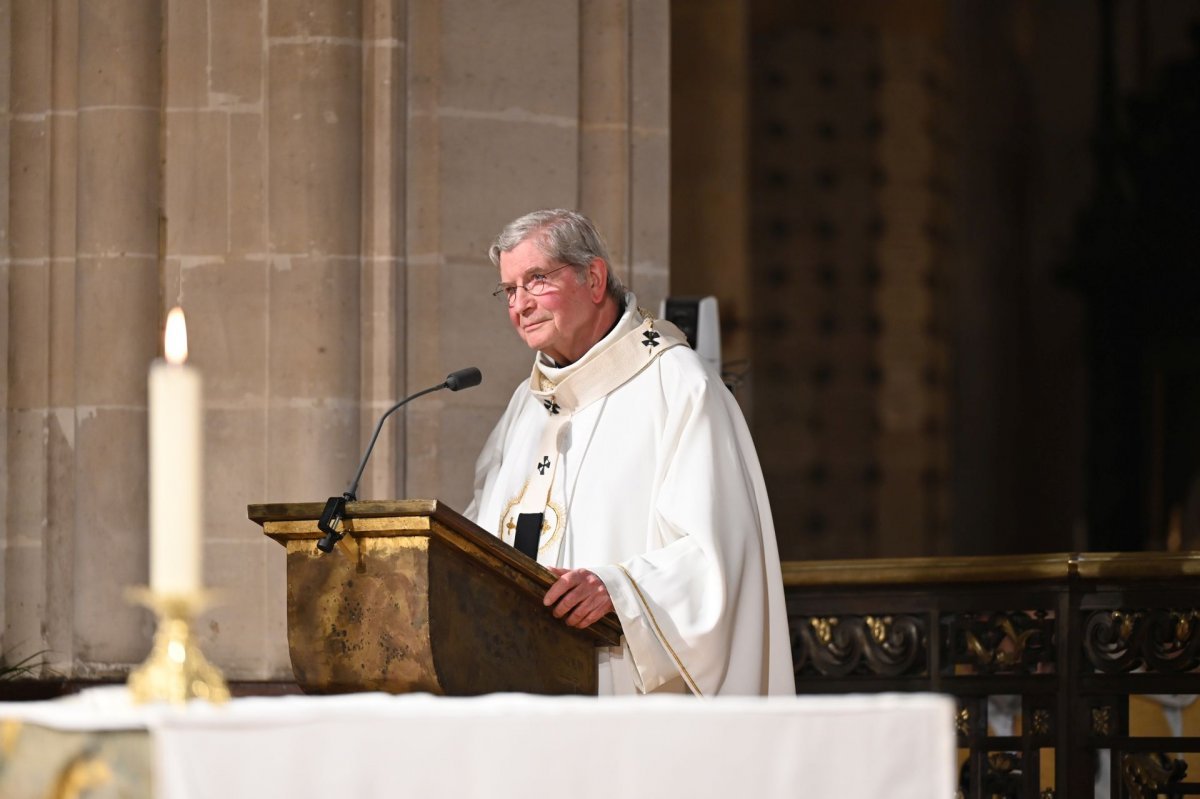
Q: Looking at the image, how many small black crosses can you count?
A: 3